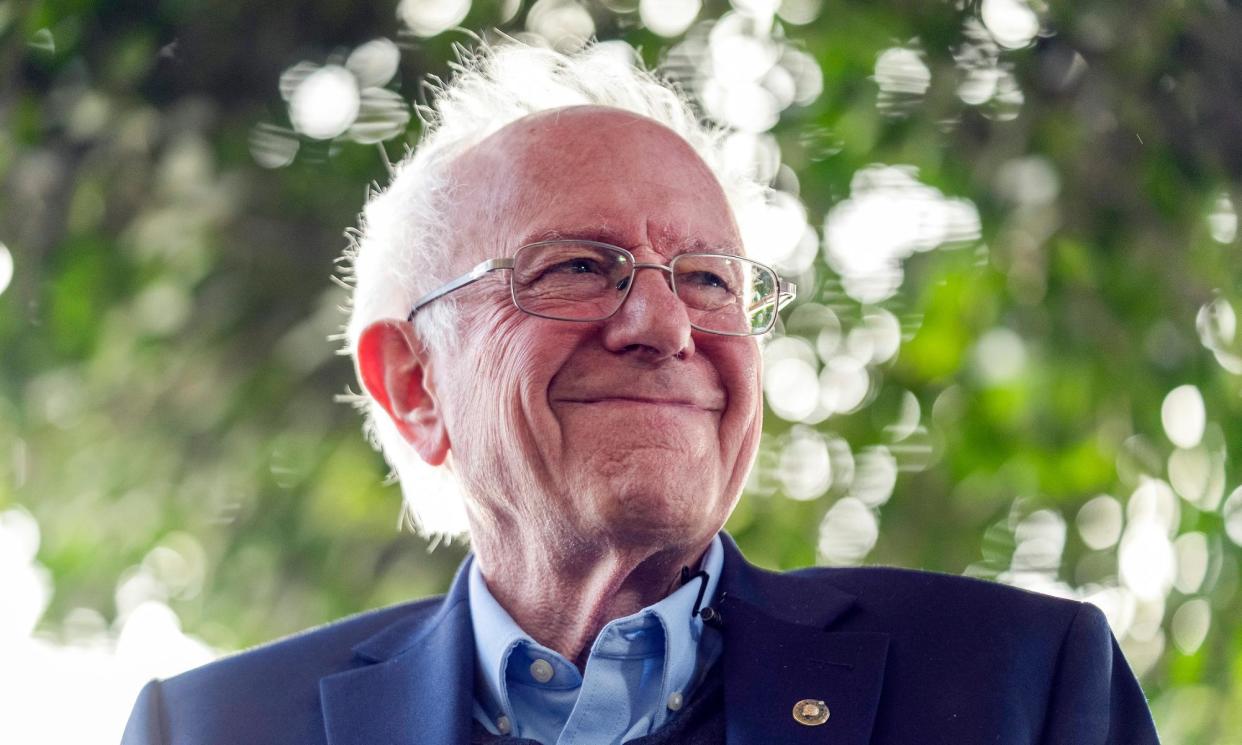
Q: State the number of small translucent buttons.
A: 3